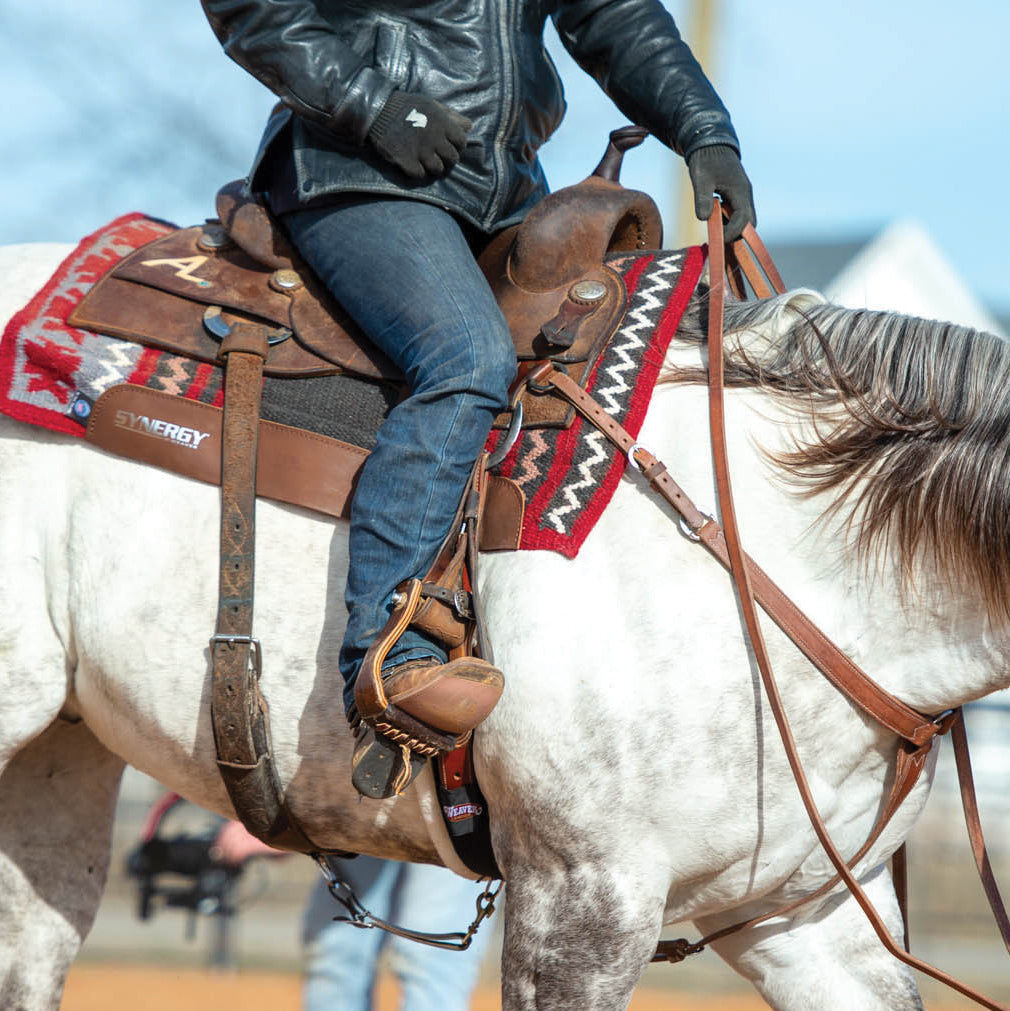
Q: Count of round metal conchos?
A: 3